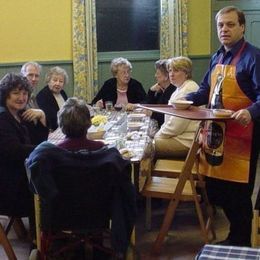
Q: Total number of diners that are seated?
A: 7